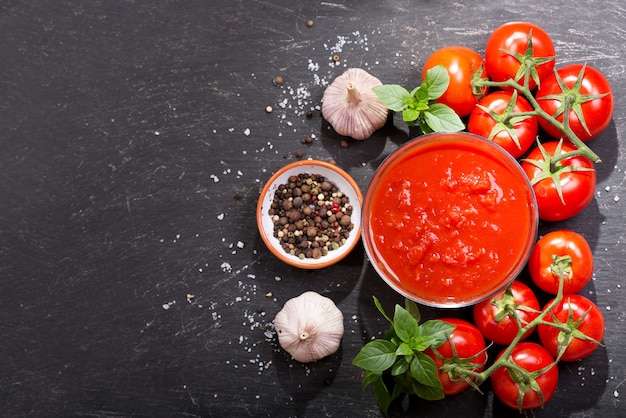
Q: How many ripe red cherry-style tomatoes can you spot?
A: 10